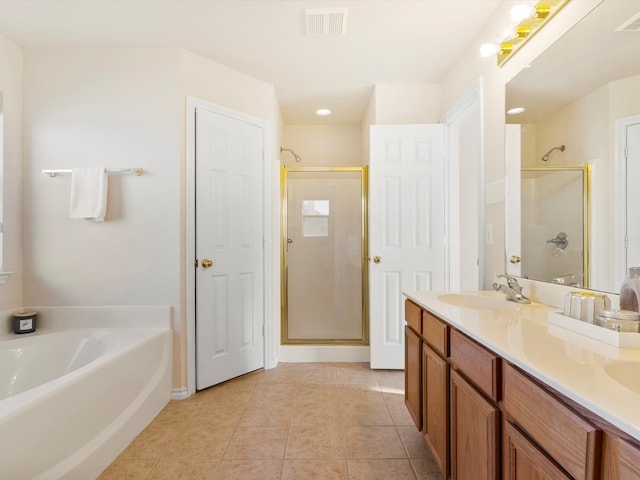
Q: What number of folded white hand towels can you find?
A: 1